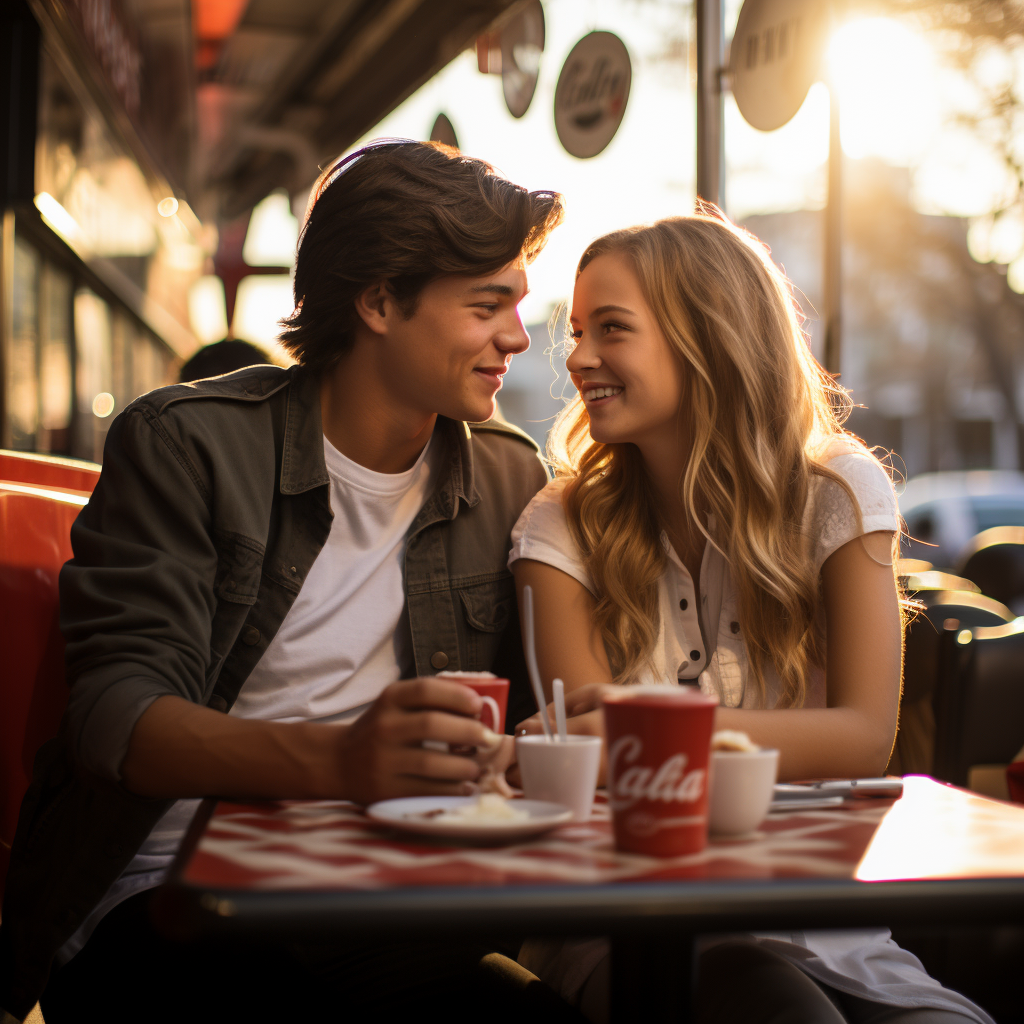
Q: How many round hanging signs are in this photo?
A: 4